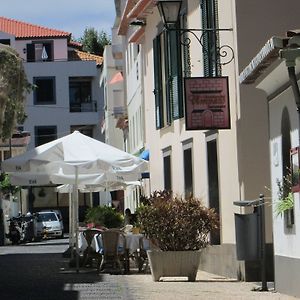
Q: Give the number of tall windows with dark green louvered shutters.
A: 3